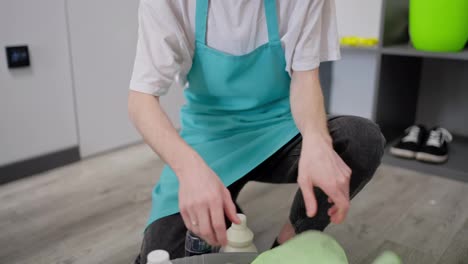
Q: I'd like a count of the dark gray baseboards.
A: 1